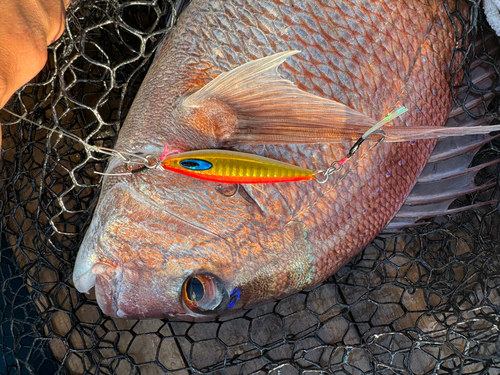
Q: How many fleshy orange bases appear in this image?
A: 1